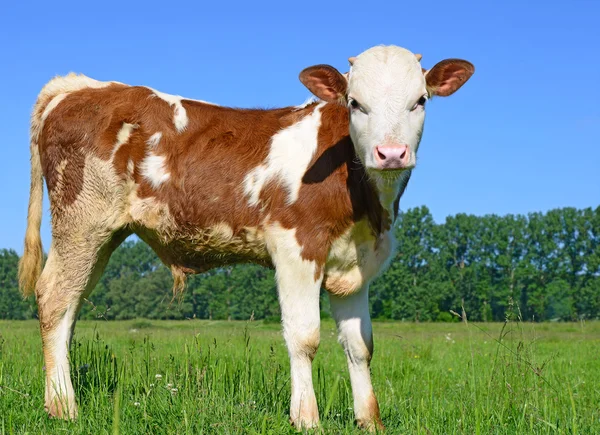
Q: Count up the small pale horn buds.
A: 2